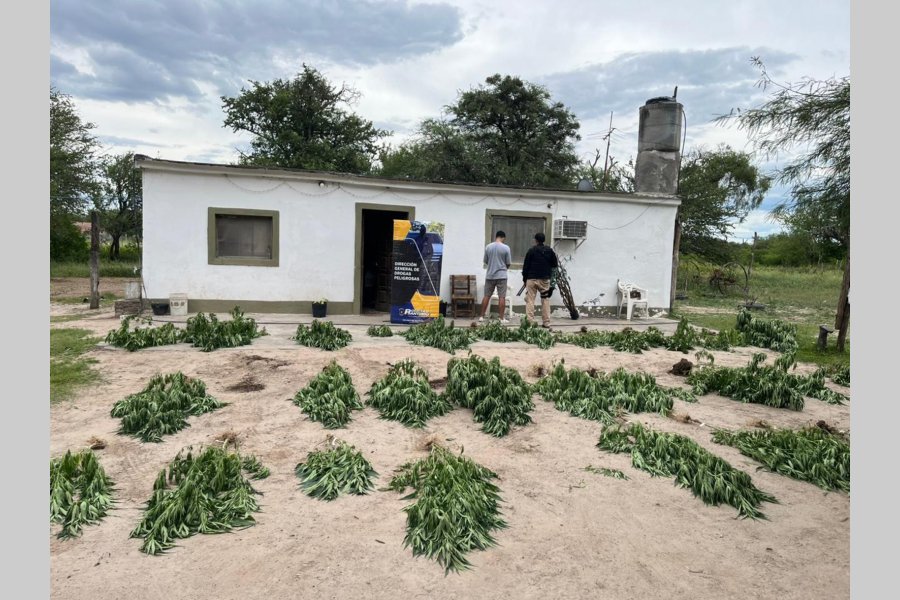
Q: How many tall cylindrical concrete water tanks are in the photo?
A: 1